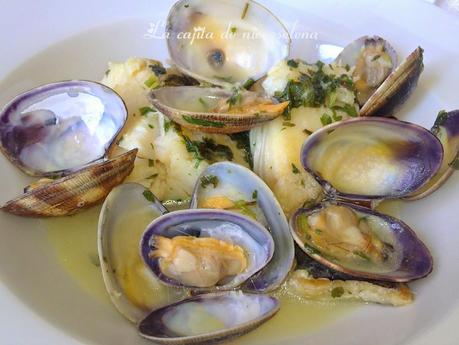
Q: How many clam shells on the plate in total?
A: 13